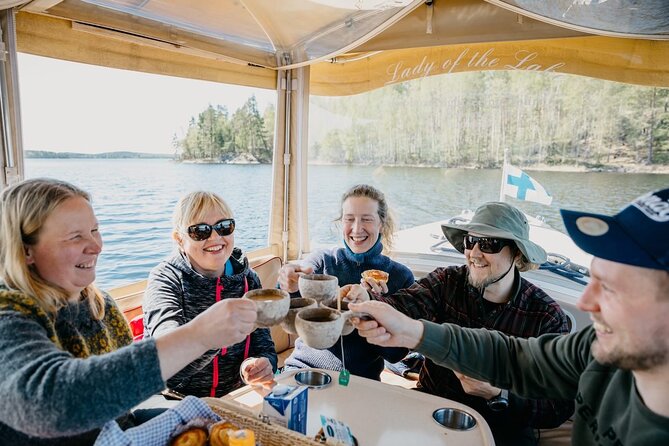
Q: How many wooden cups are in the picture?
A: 5